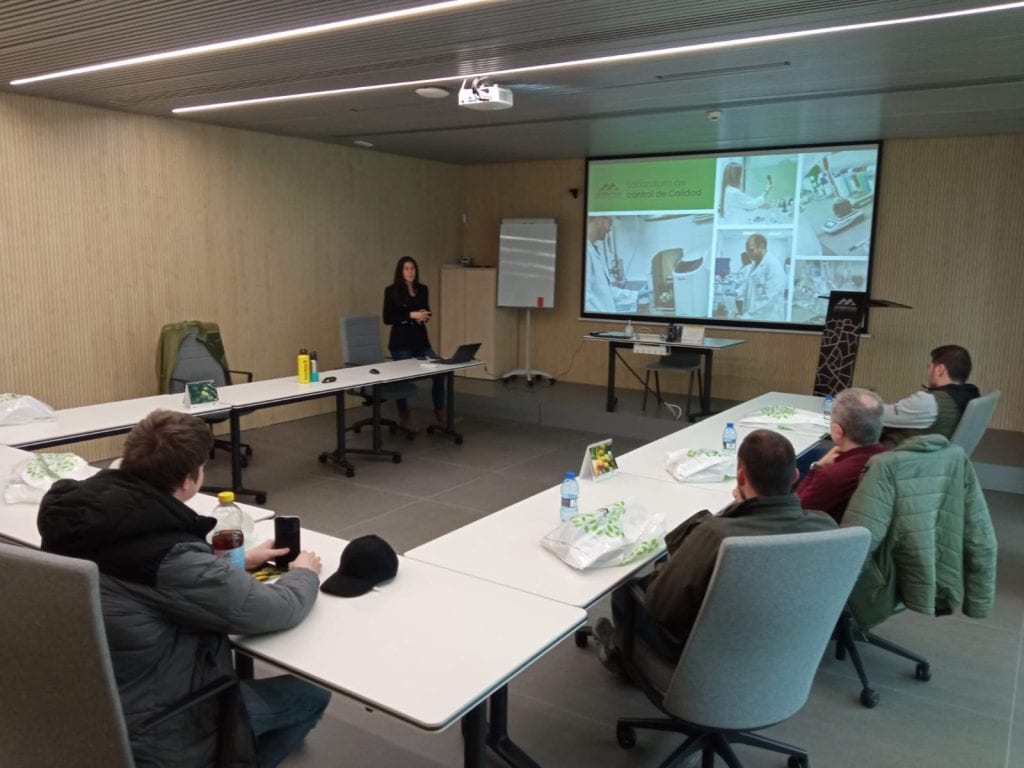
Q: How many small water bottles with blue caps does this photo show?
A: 3